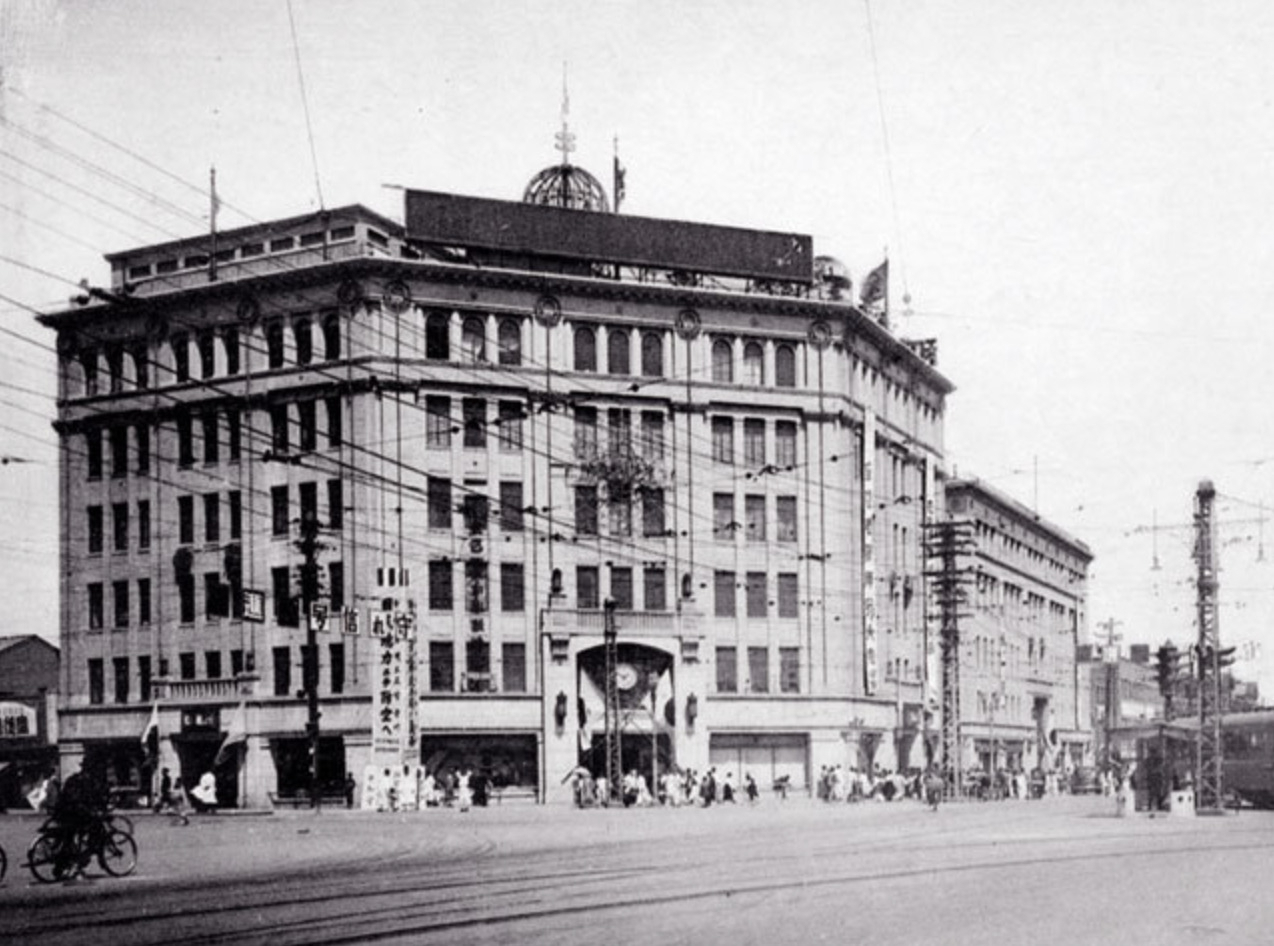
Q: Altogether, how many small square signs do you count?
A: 5